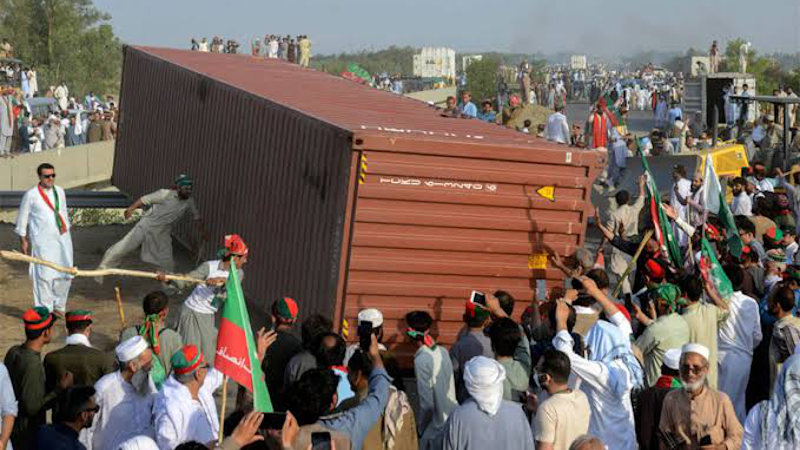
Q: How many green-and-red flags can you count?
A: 5